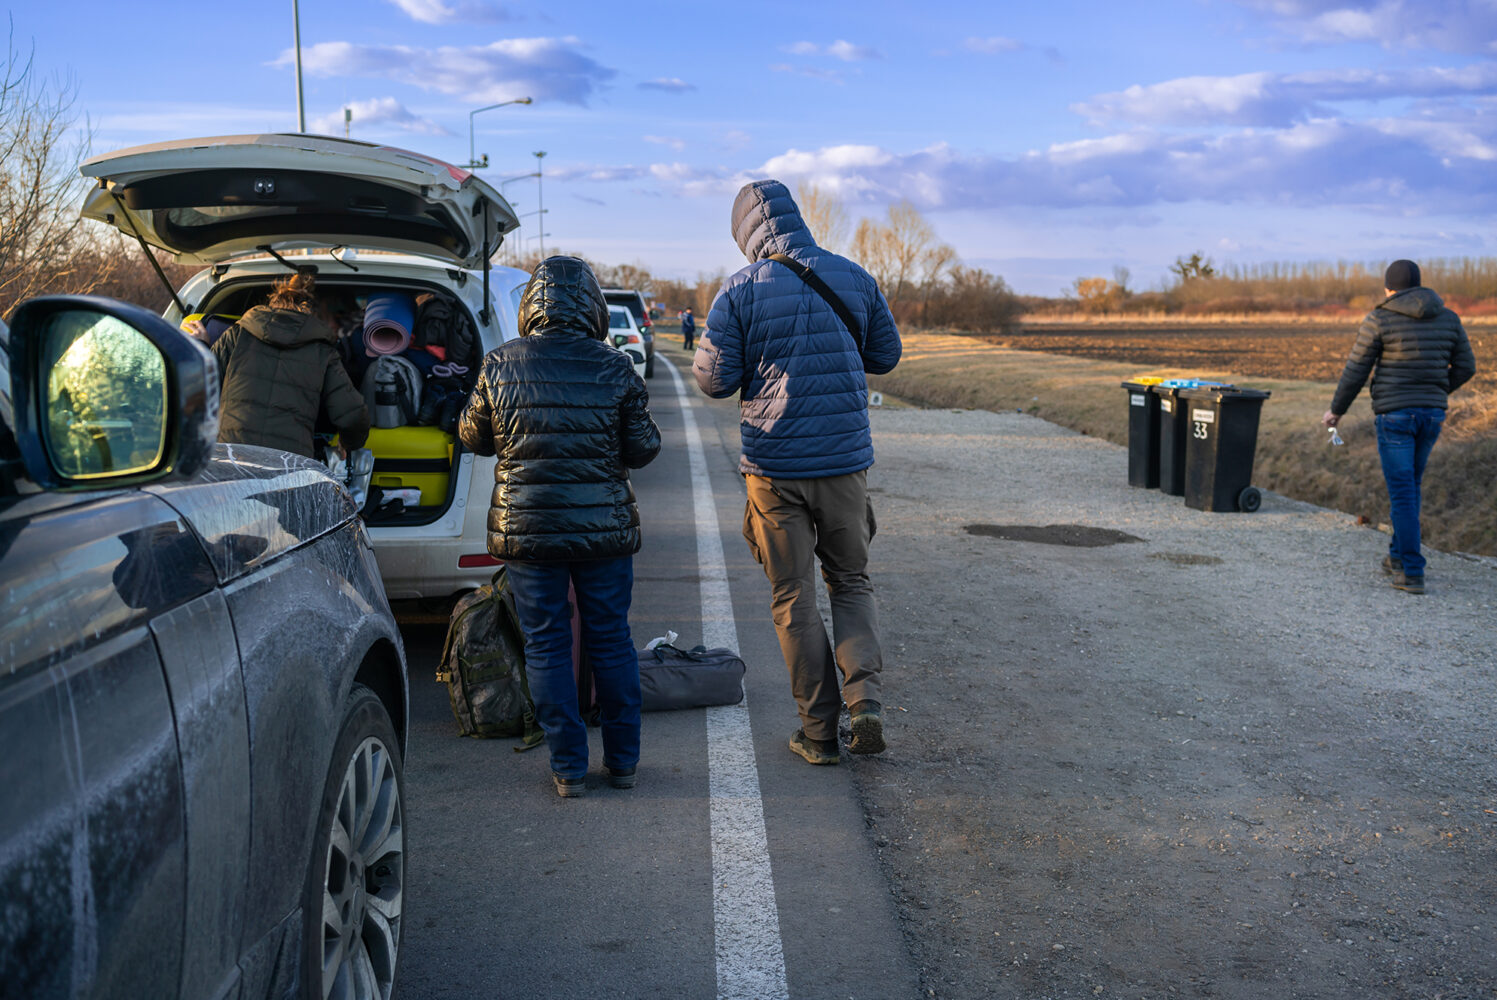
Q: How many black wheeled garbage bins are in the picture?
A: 3